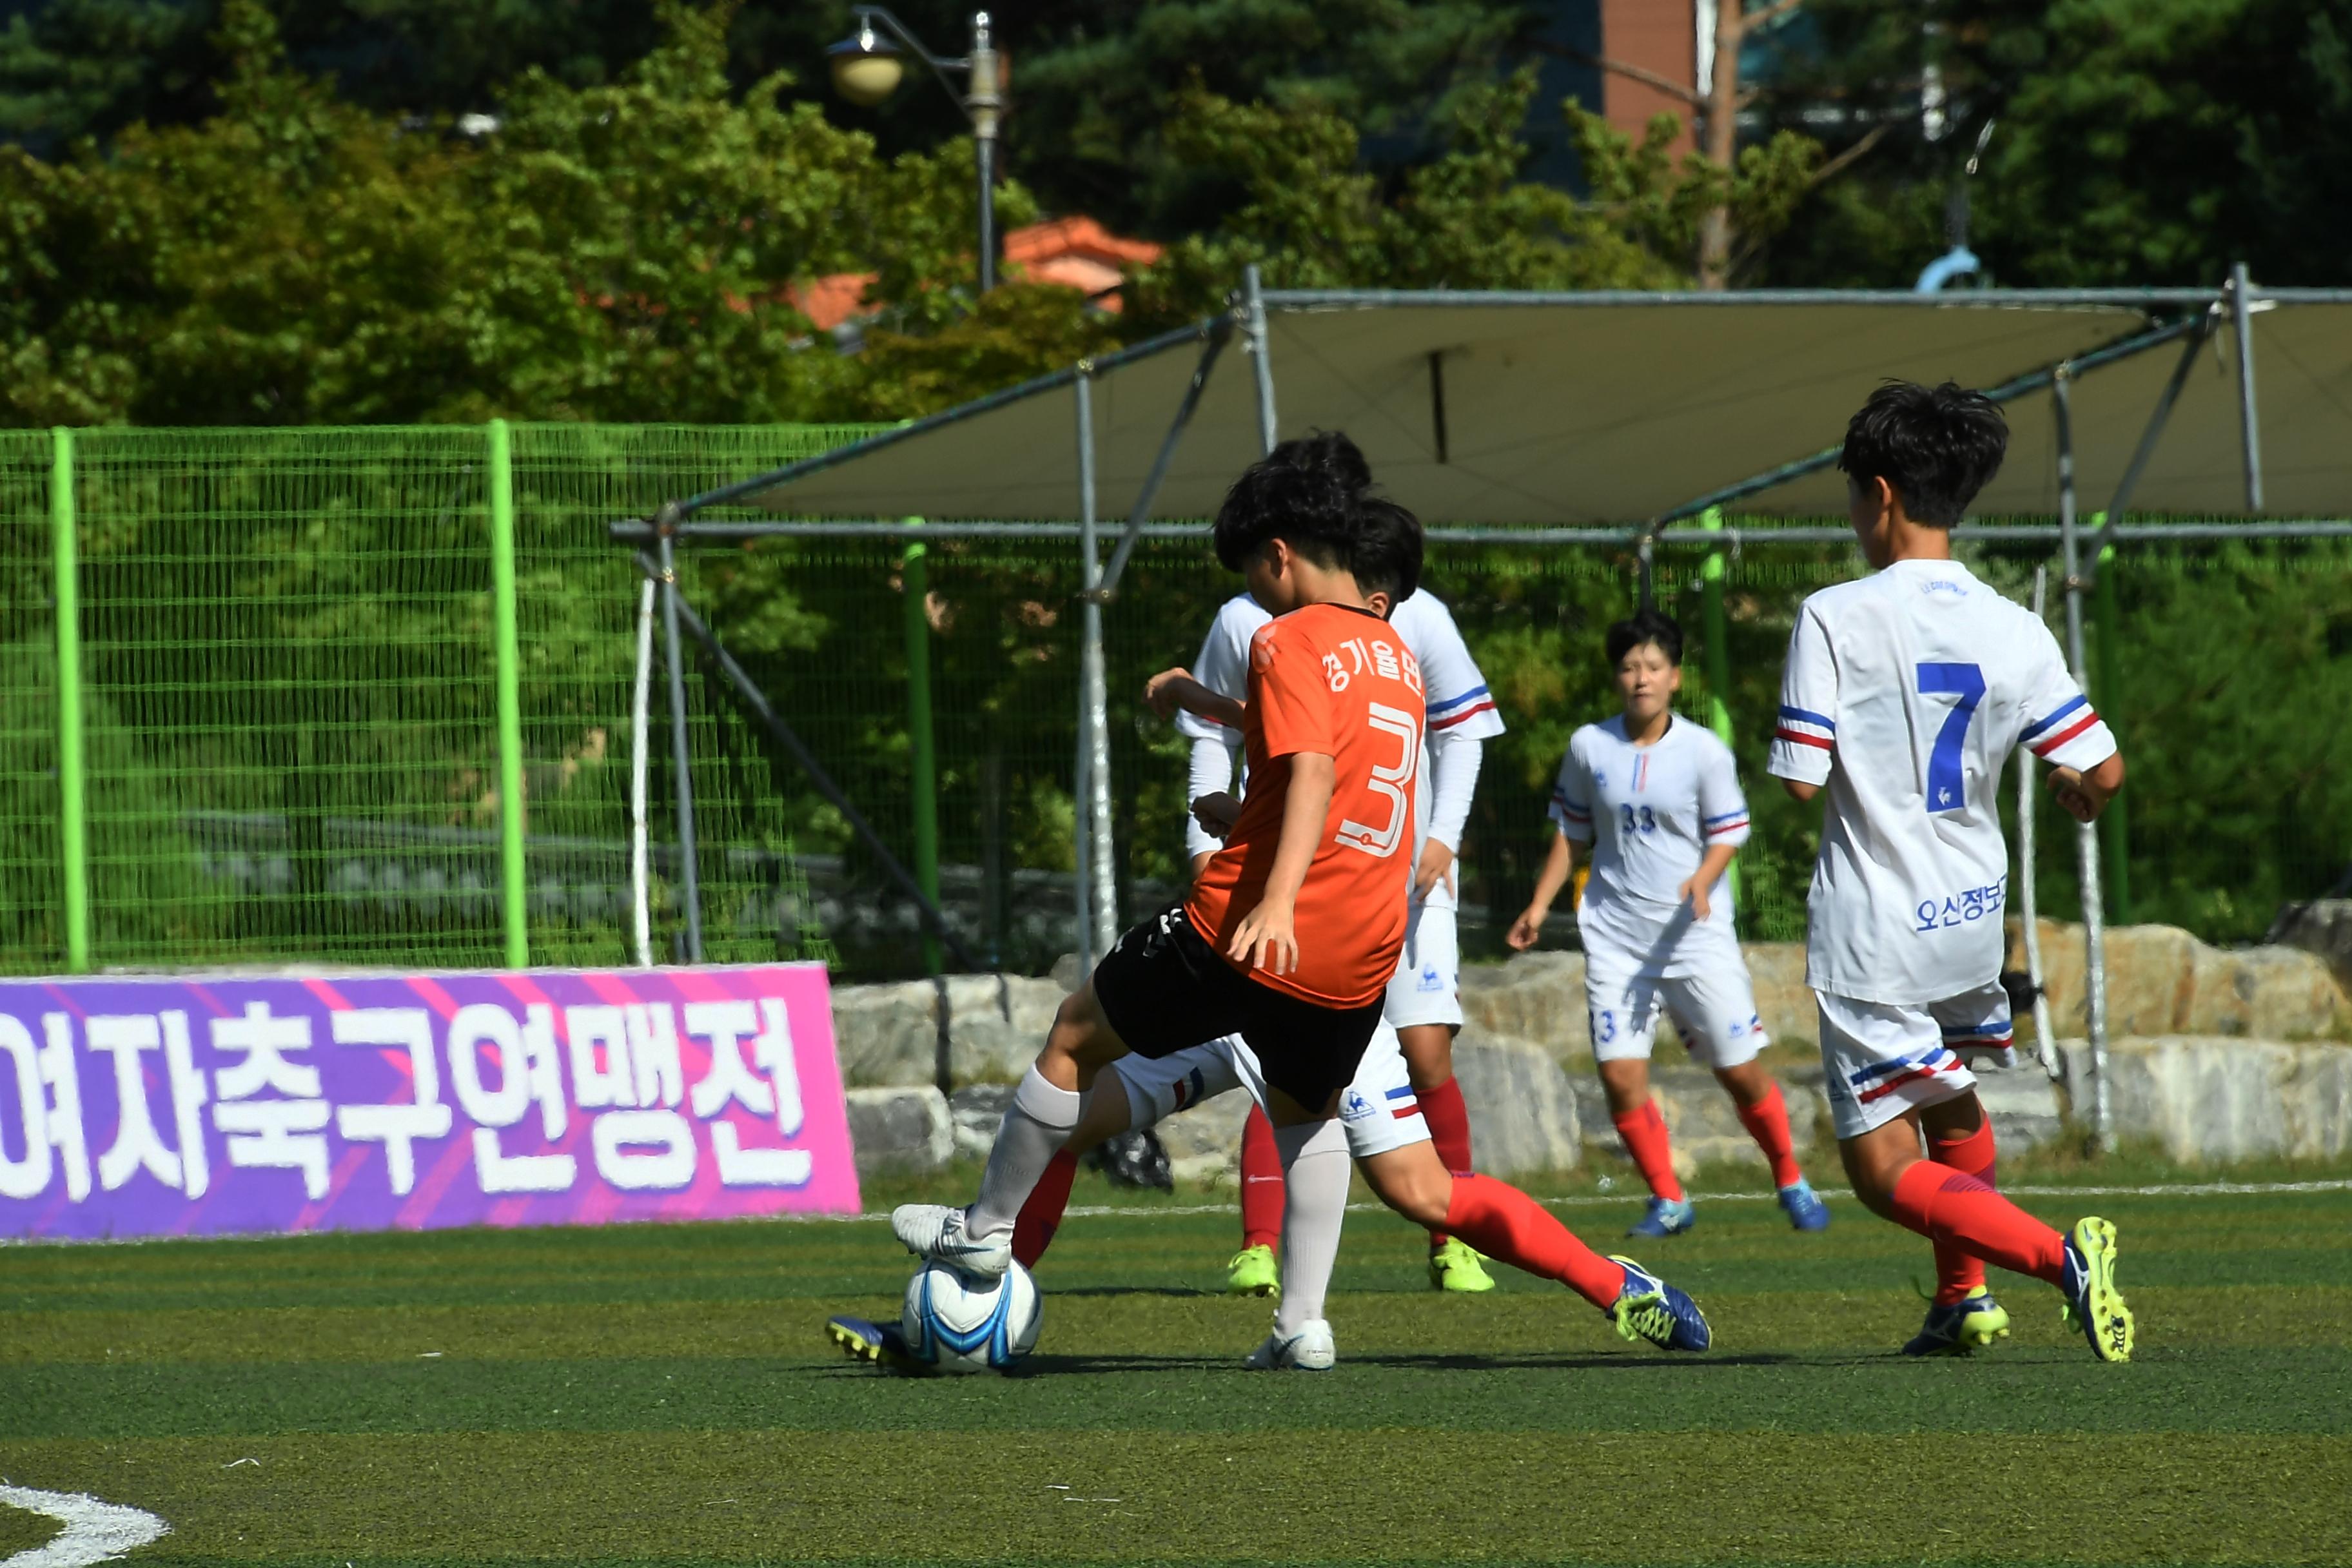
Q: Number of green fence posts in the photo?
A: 5